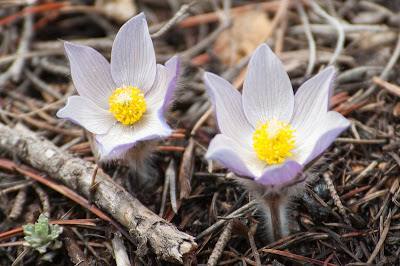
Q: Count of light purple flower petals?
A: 12